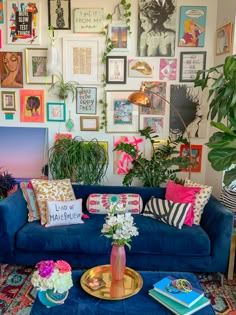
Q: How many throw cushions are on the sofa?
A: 7